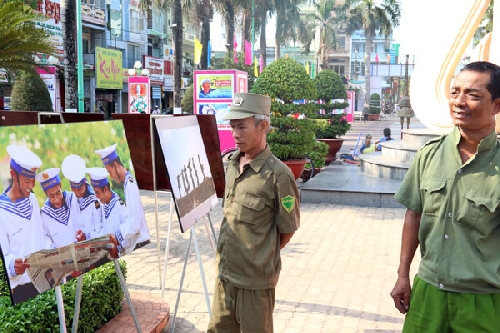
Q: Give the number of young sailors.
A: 5